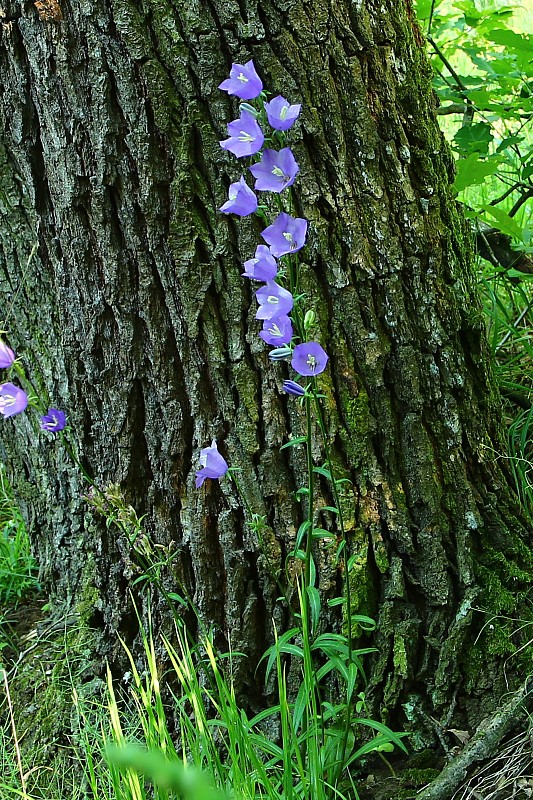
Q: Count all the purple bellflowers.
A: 14